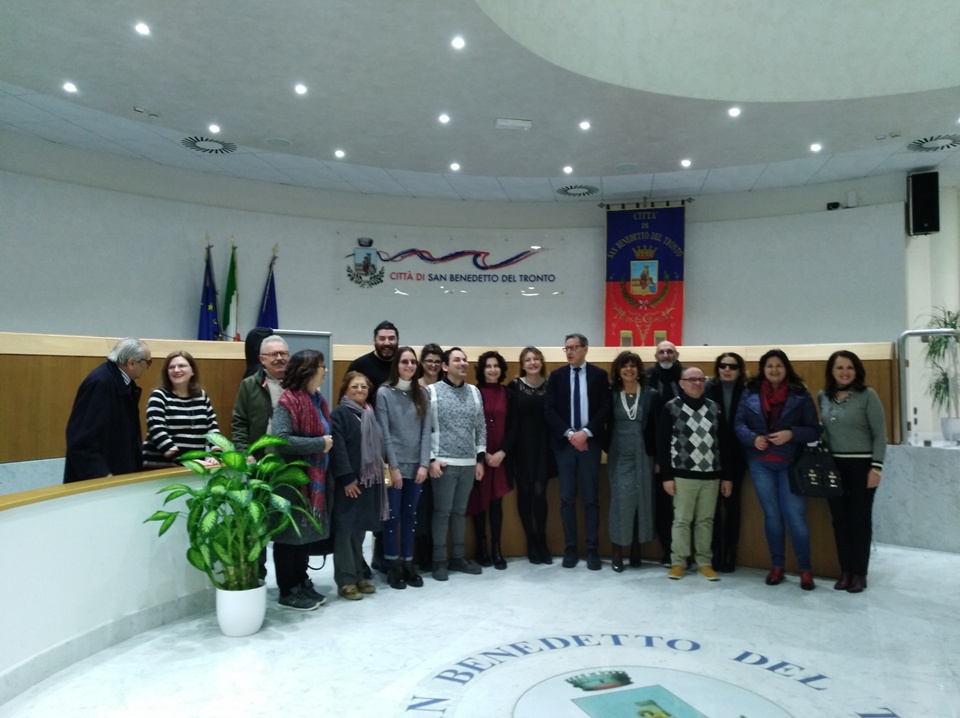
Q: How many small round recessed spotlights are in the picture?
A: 13